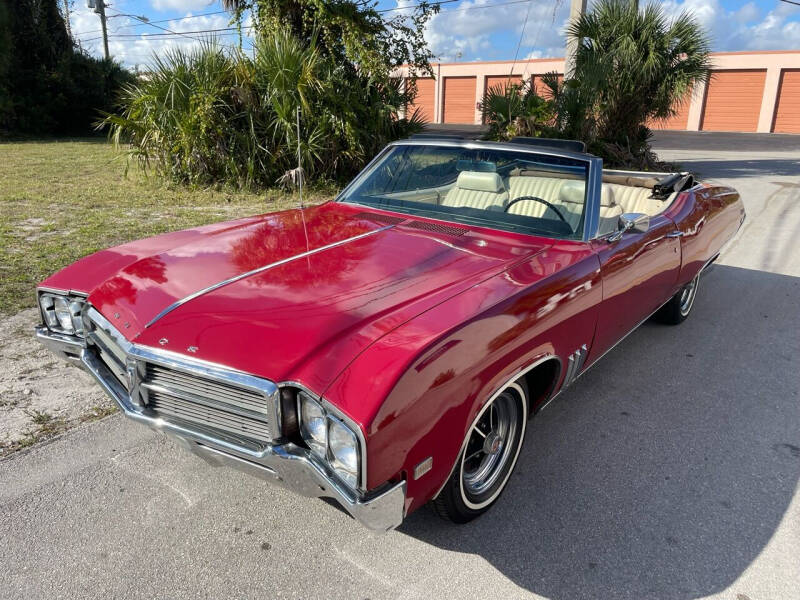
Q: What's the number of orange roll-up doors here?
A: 7